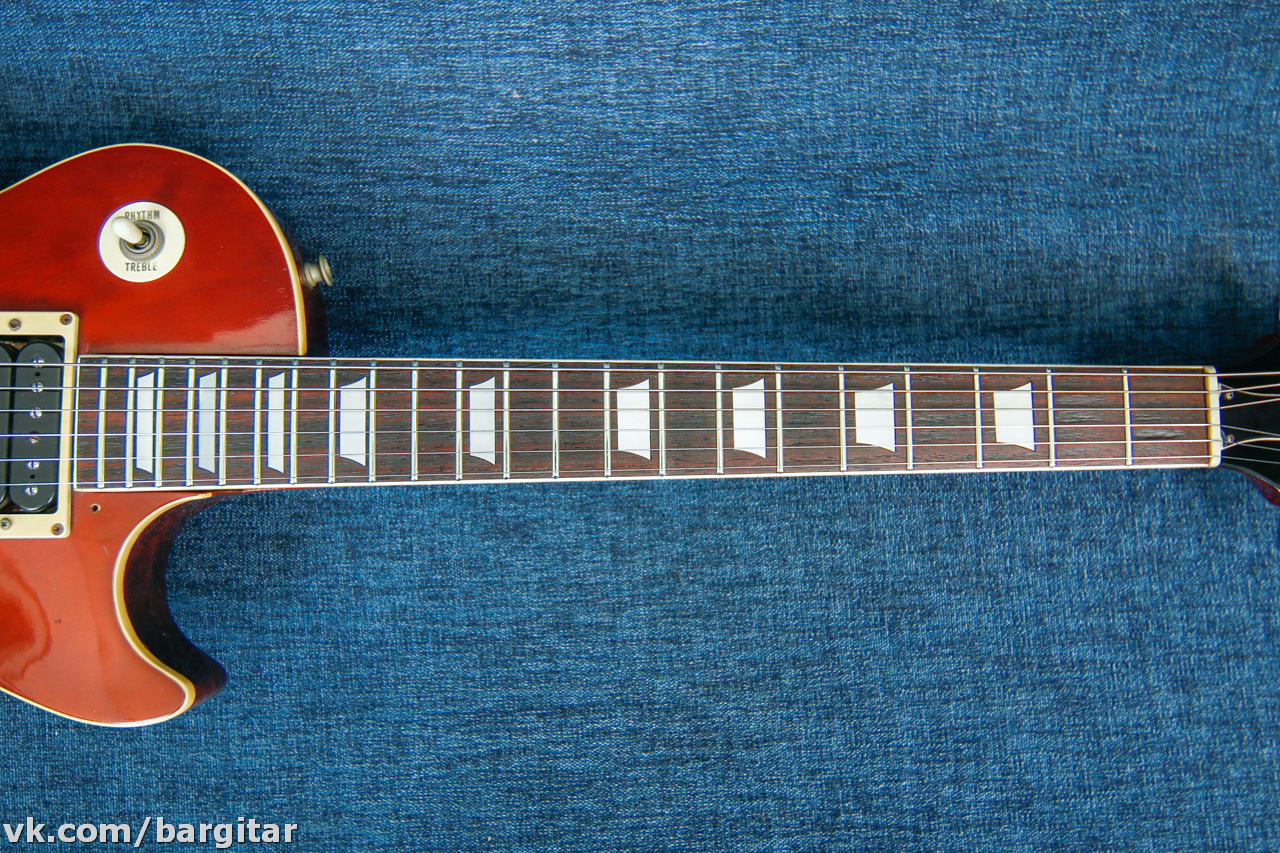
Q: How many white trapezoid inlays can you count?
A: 9